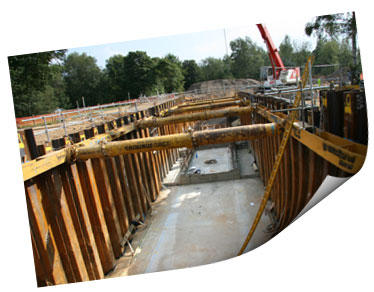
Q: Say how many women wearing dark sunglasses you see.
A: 0